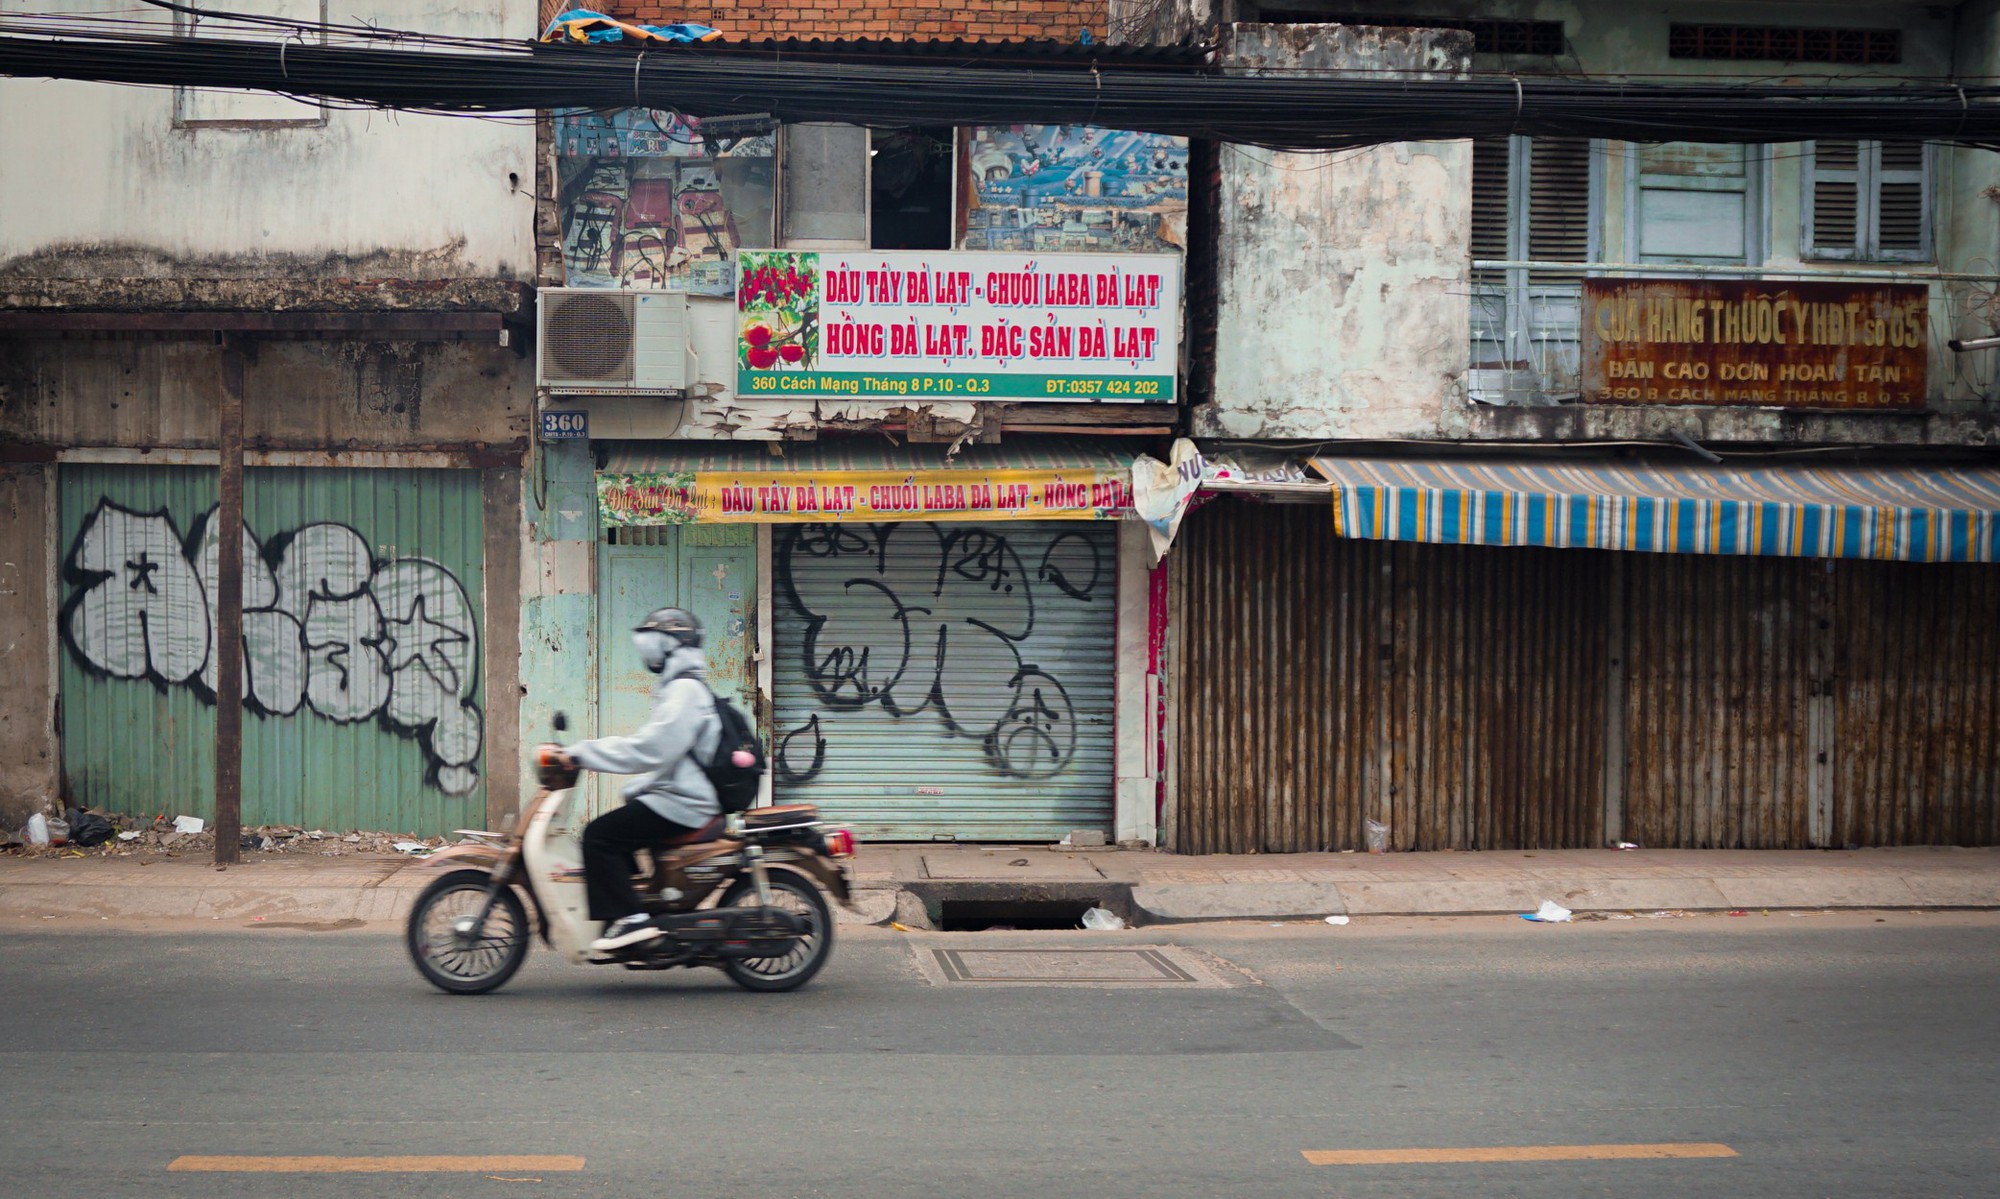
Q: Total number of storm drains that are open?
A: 1